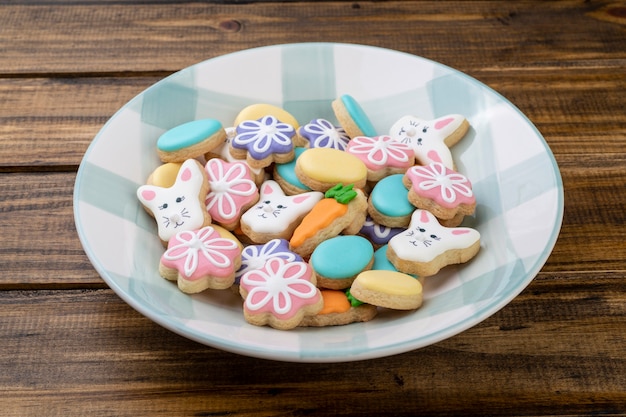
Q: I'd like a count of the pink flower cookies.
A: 5